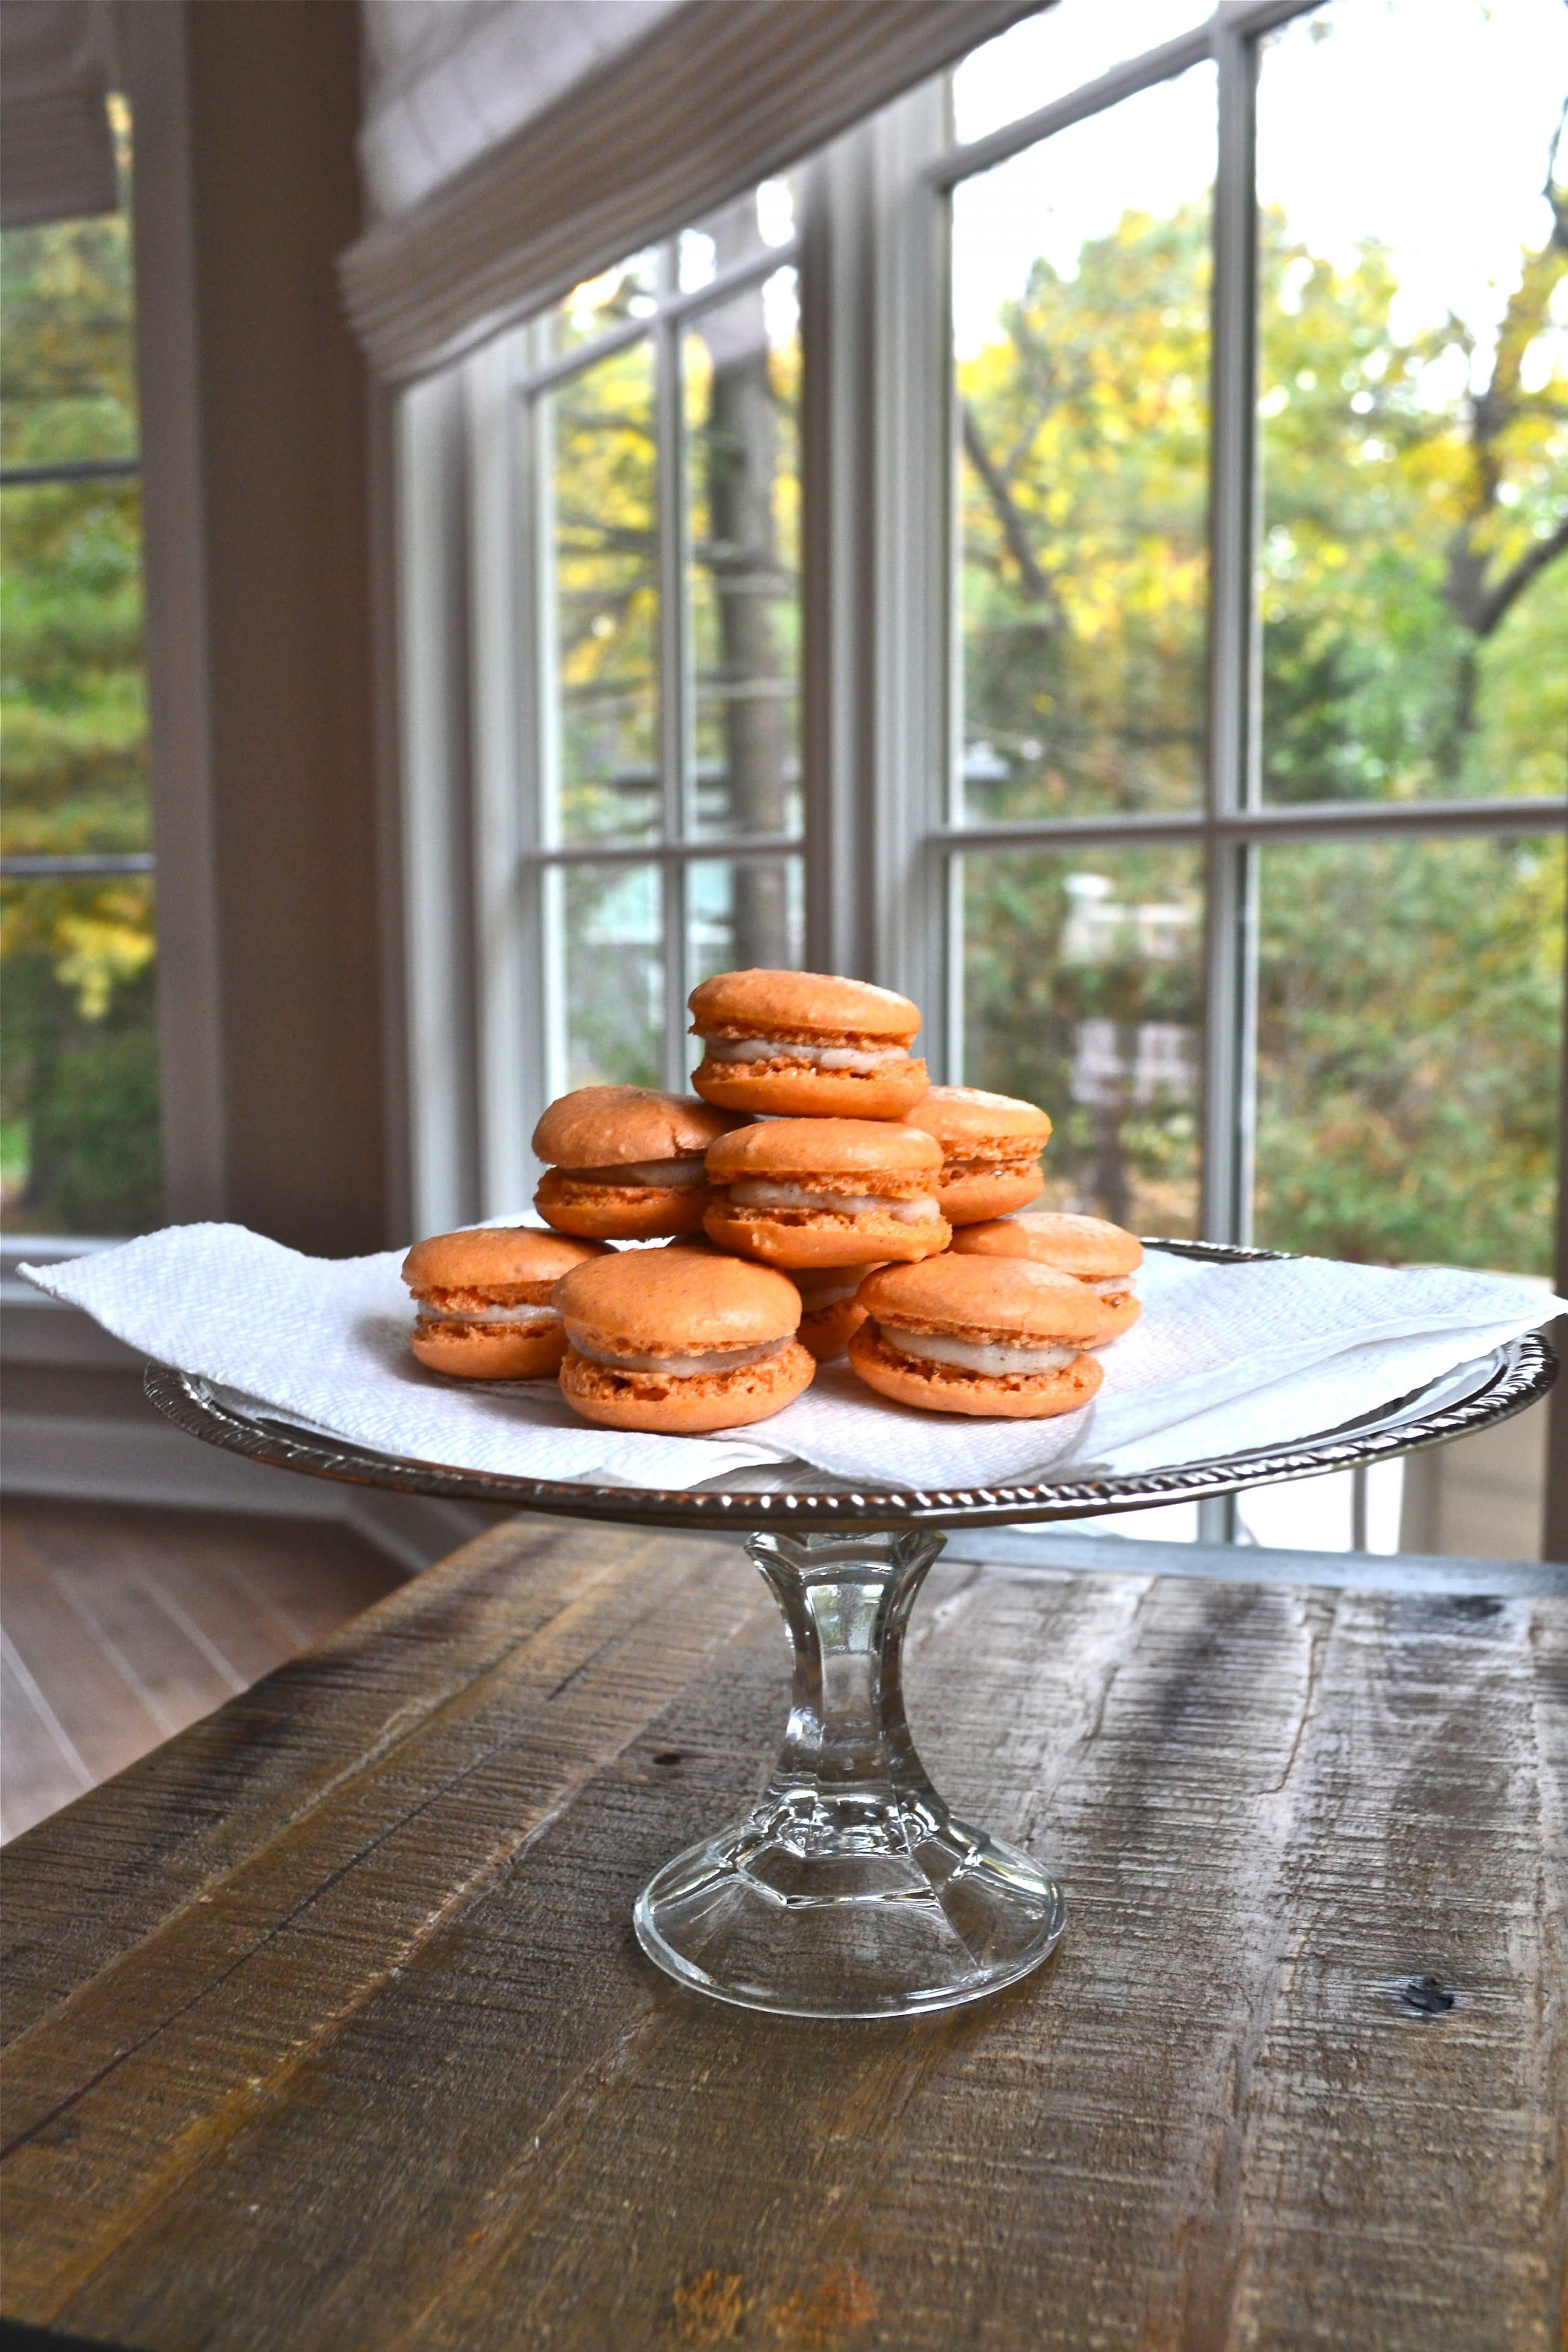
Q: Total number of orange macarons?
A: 9